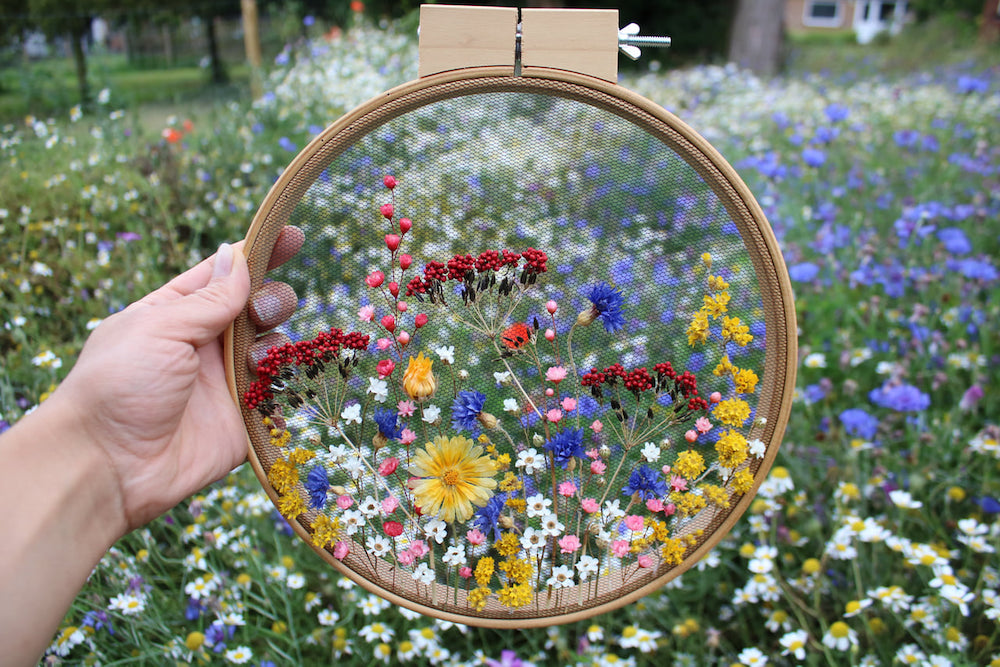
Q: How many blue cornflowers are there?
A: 7